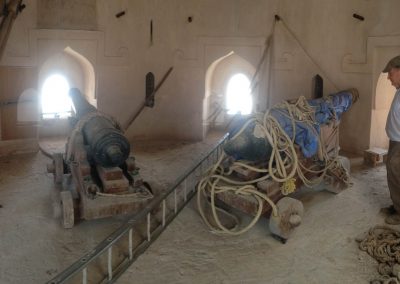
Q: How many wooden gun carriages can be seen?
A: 2